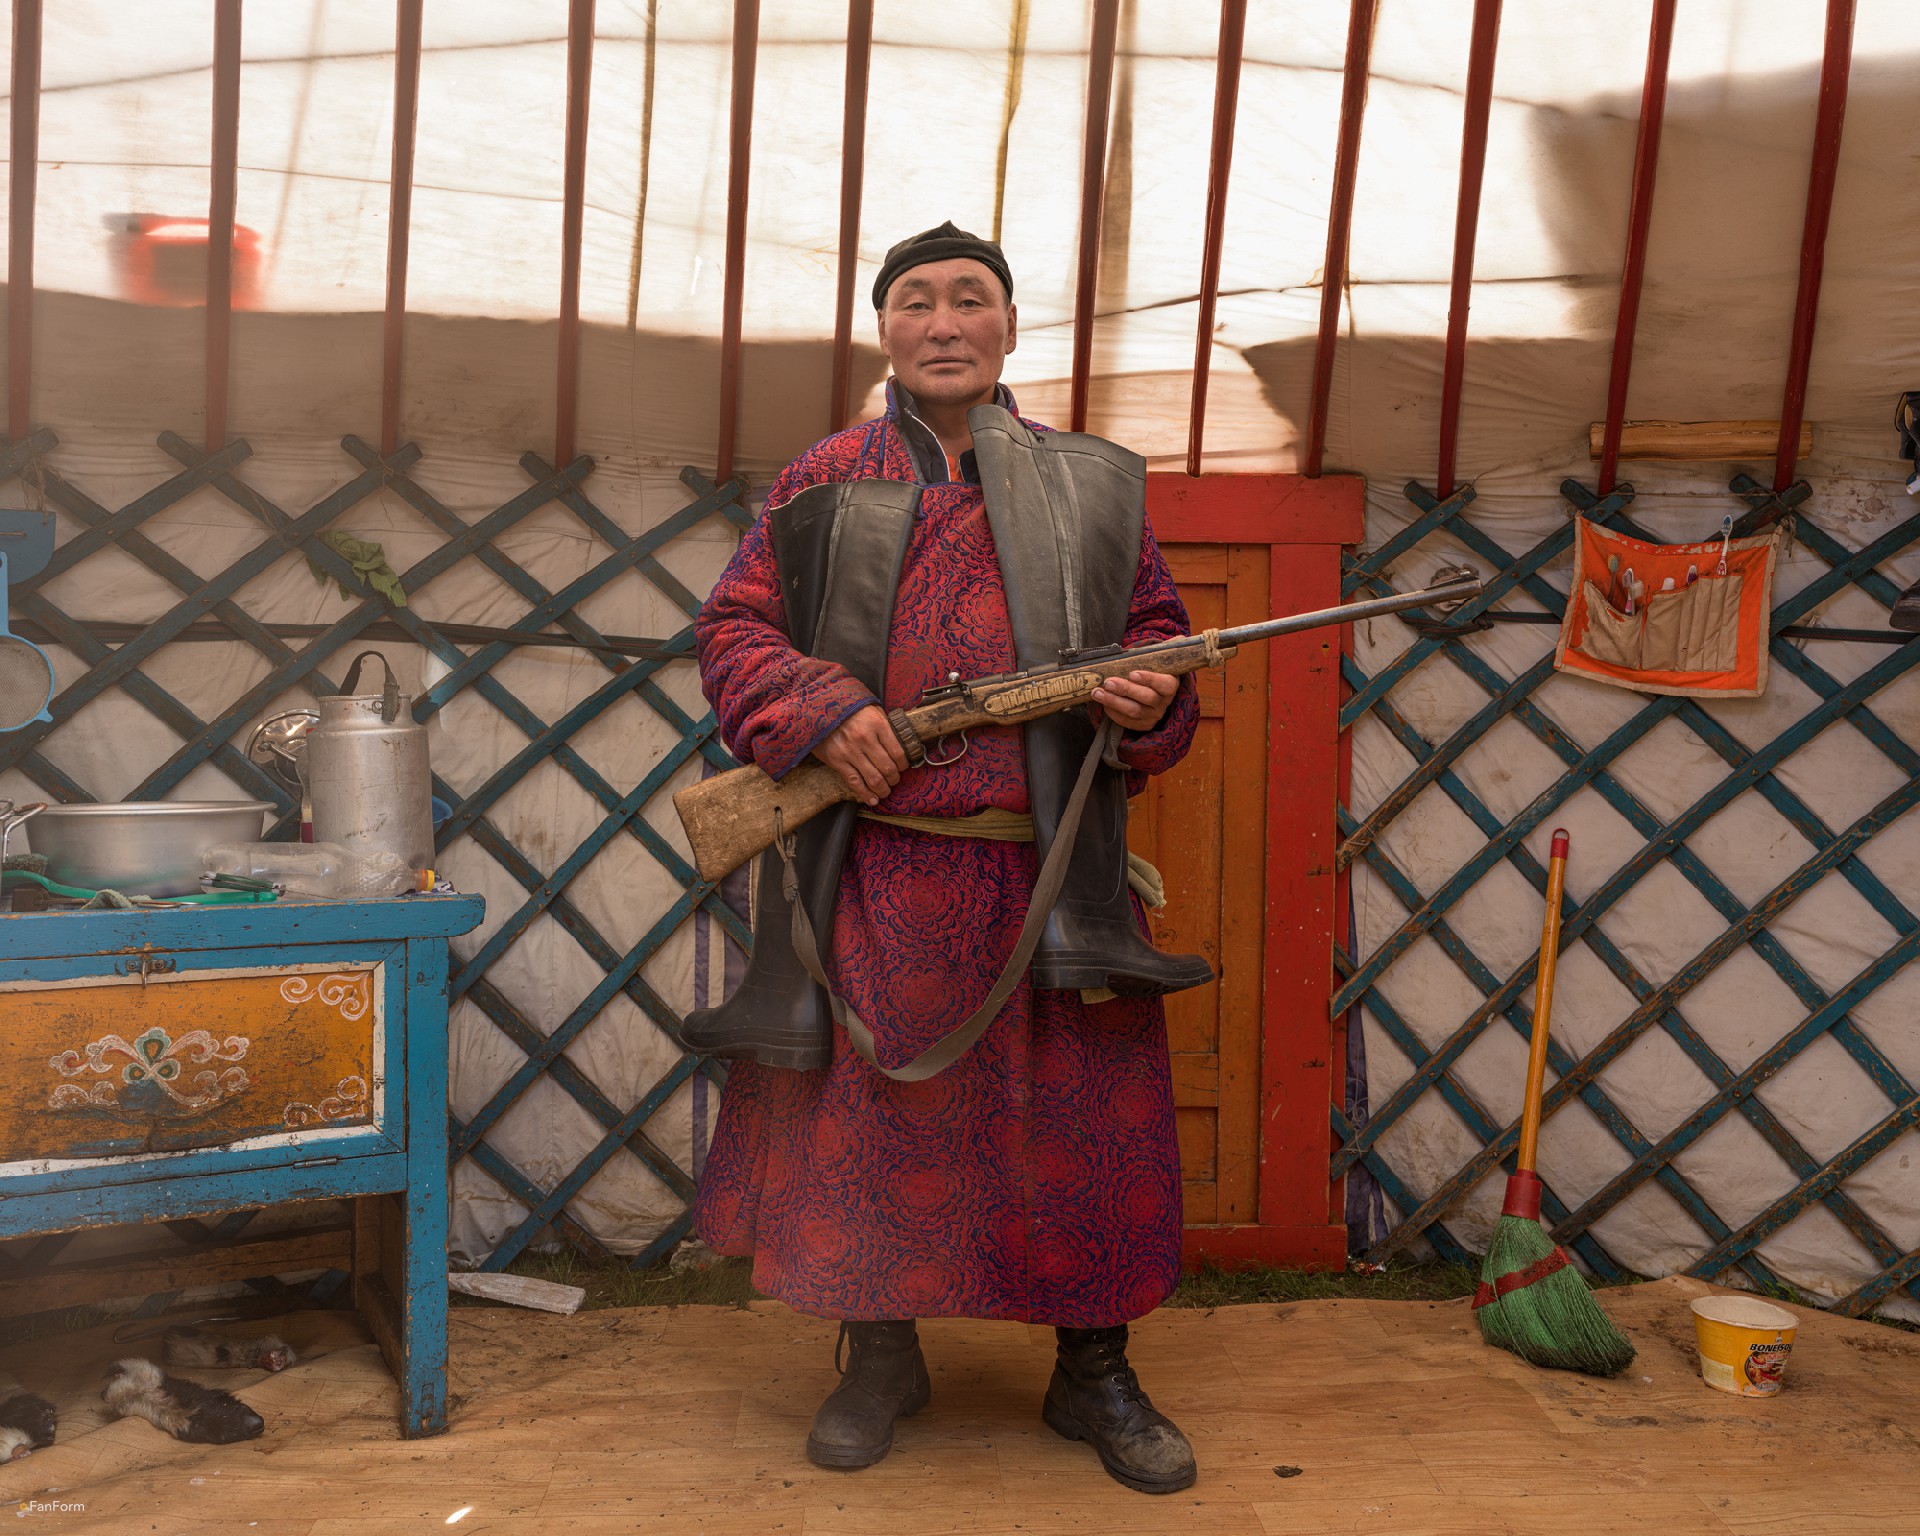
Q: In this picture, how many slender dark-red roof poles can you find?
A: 12